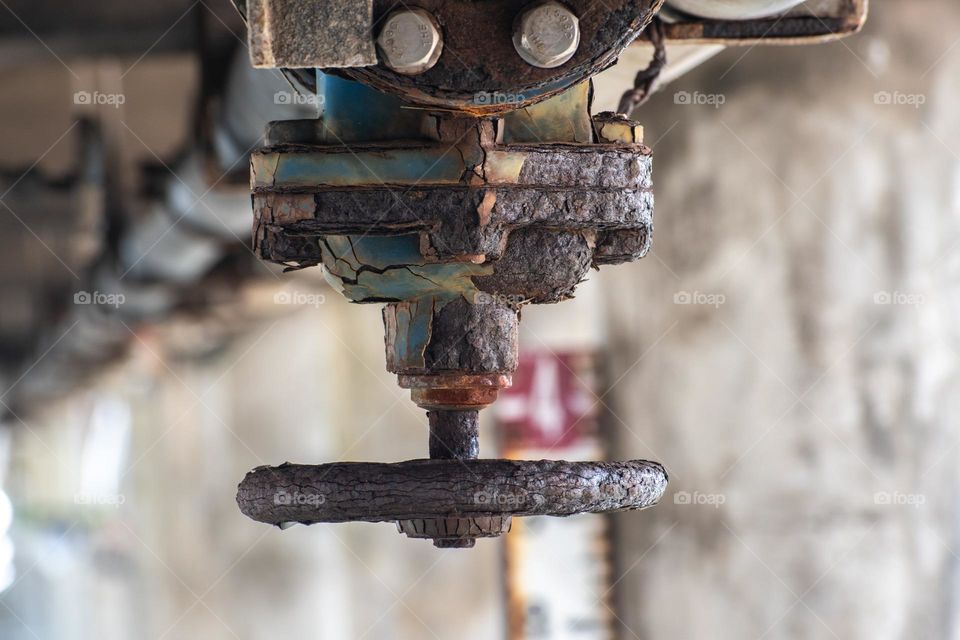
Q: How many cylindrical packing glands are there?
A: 1